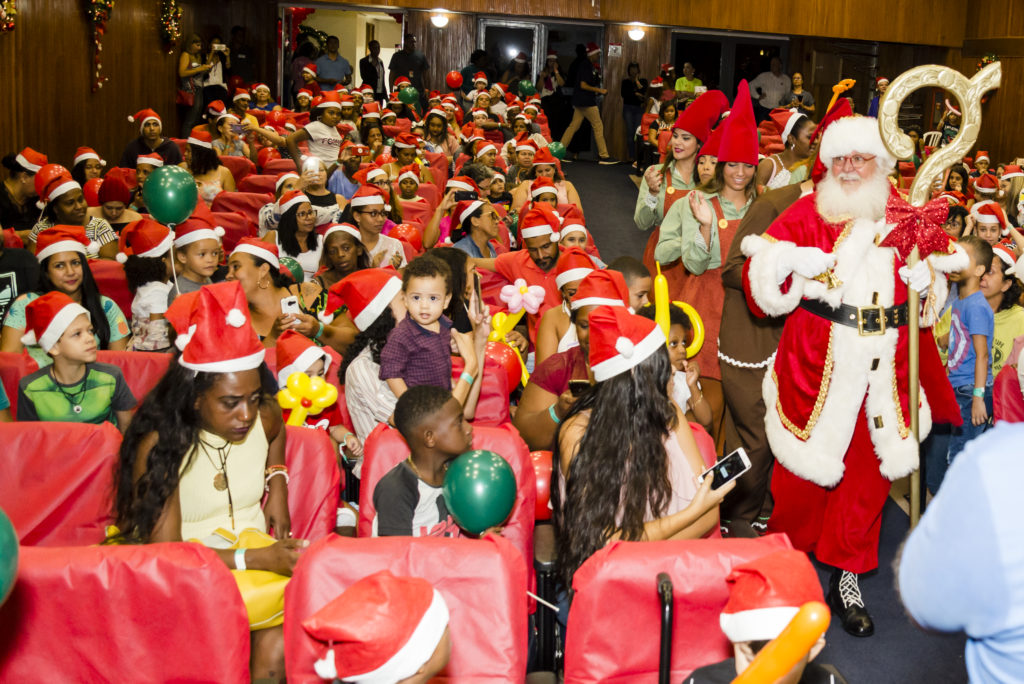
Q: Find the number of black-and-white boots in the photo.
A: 1